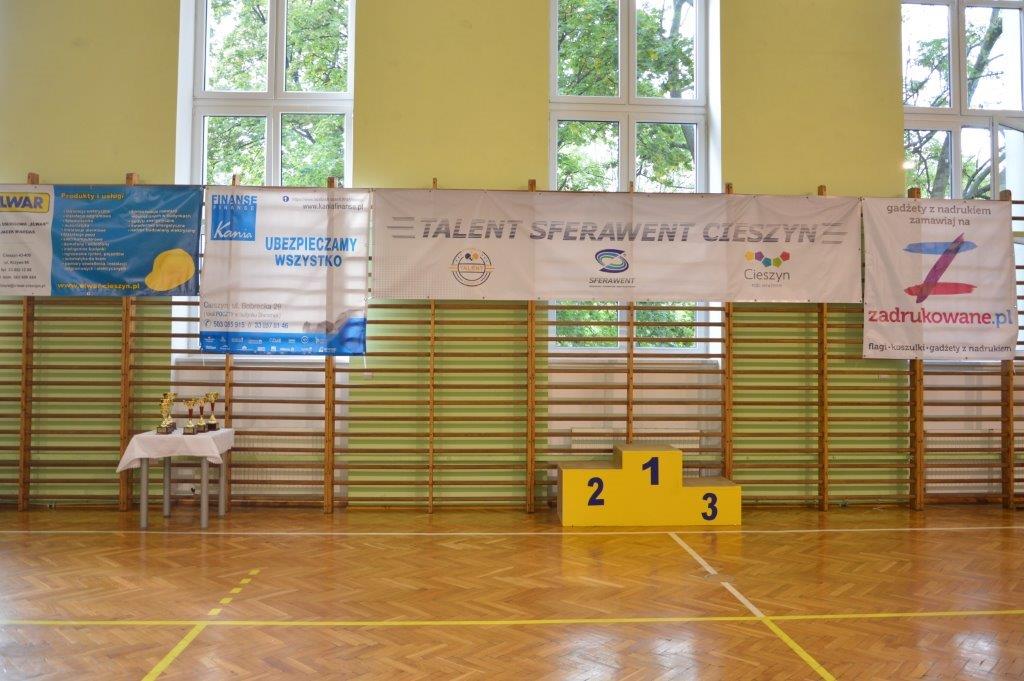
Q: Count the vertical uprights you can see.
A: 11